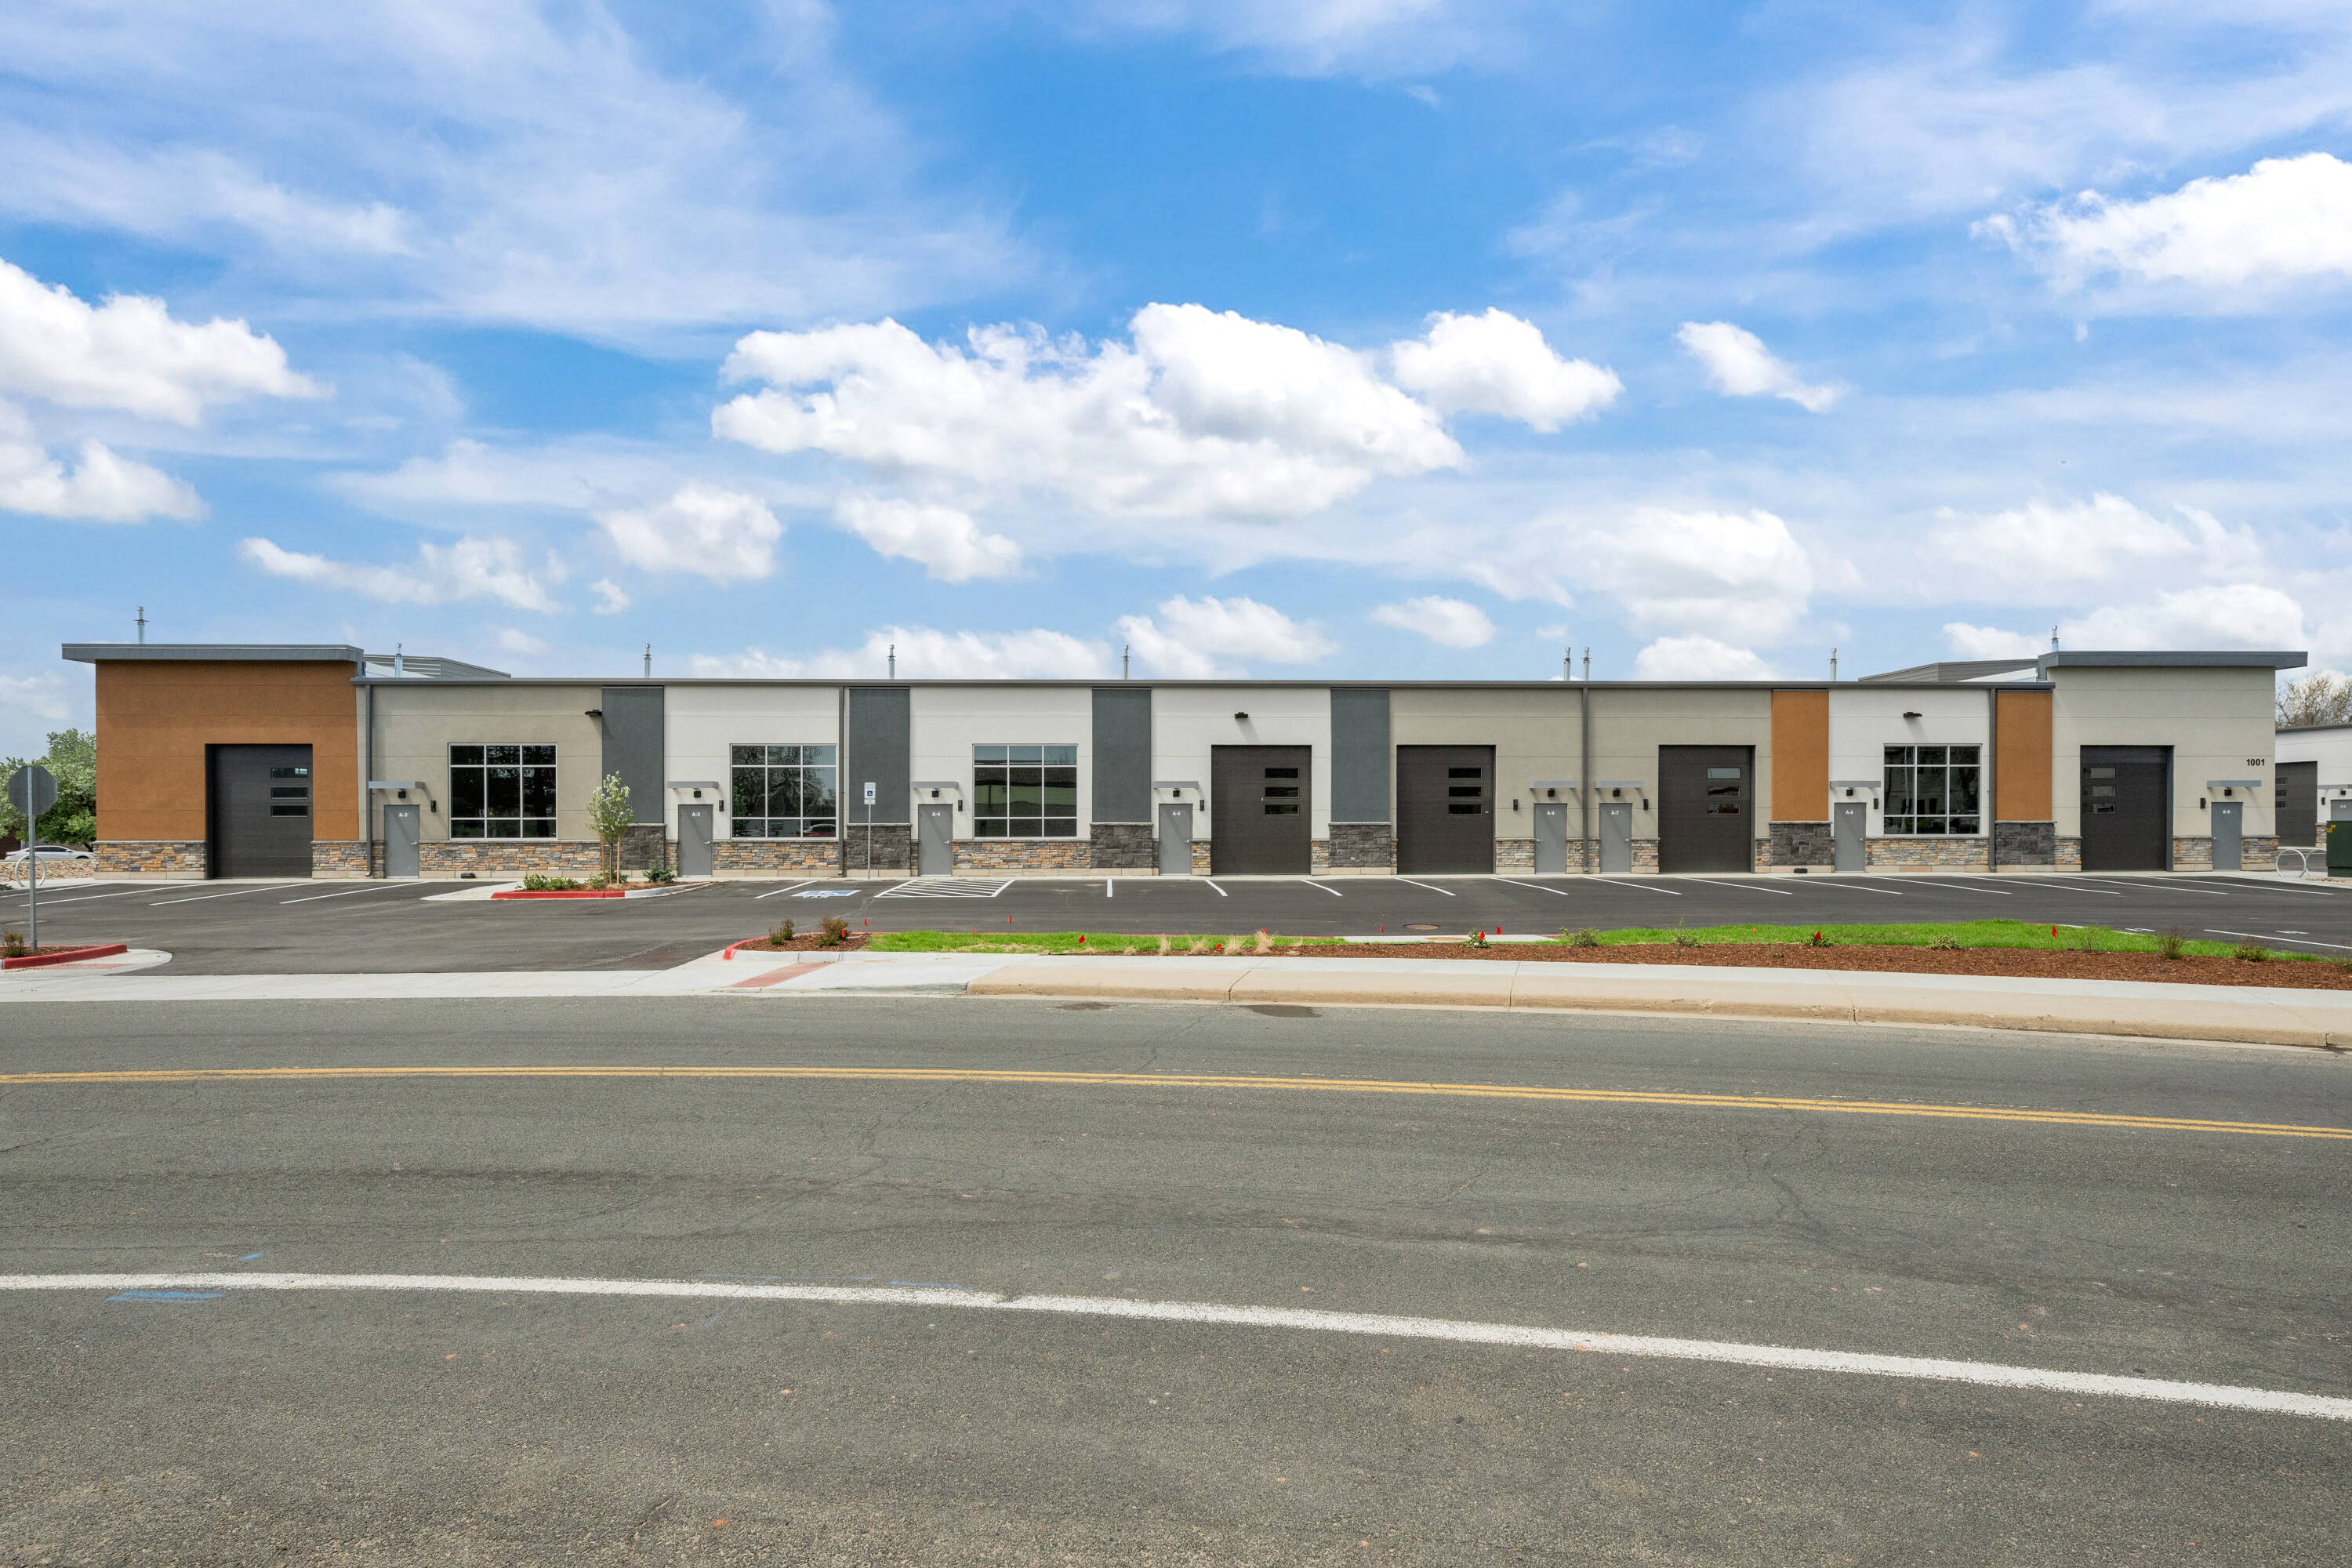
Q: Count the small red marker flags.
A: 13